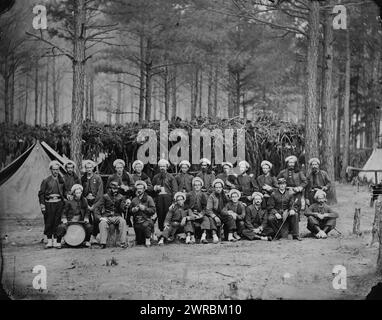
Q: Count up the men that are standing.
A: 13